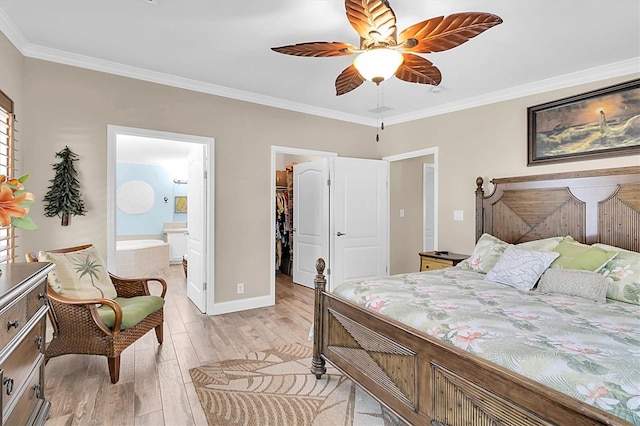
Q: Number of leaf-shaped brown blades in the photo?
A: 5